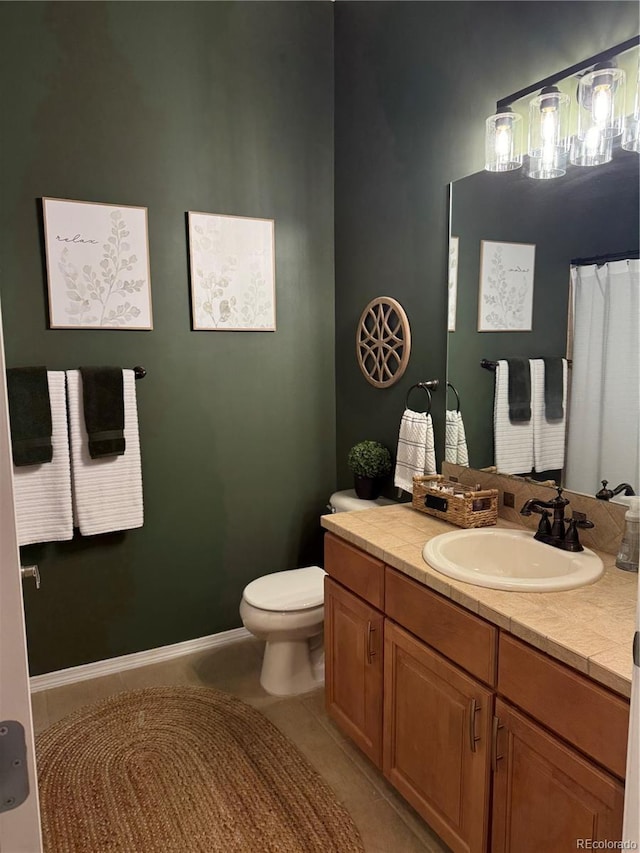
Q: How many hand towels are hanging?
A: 3